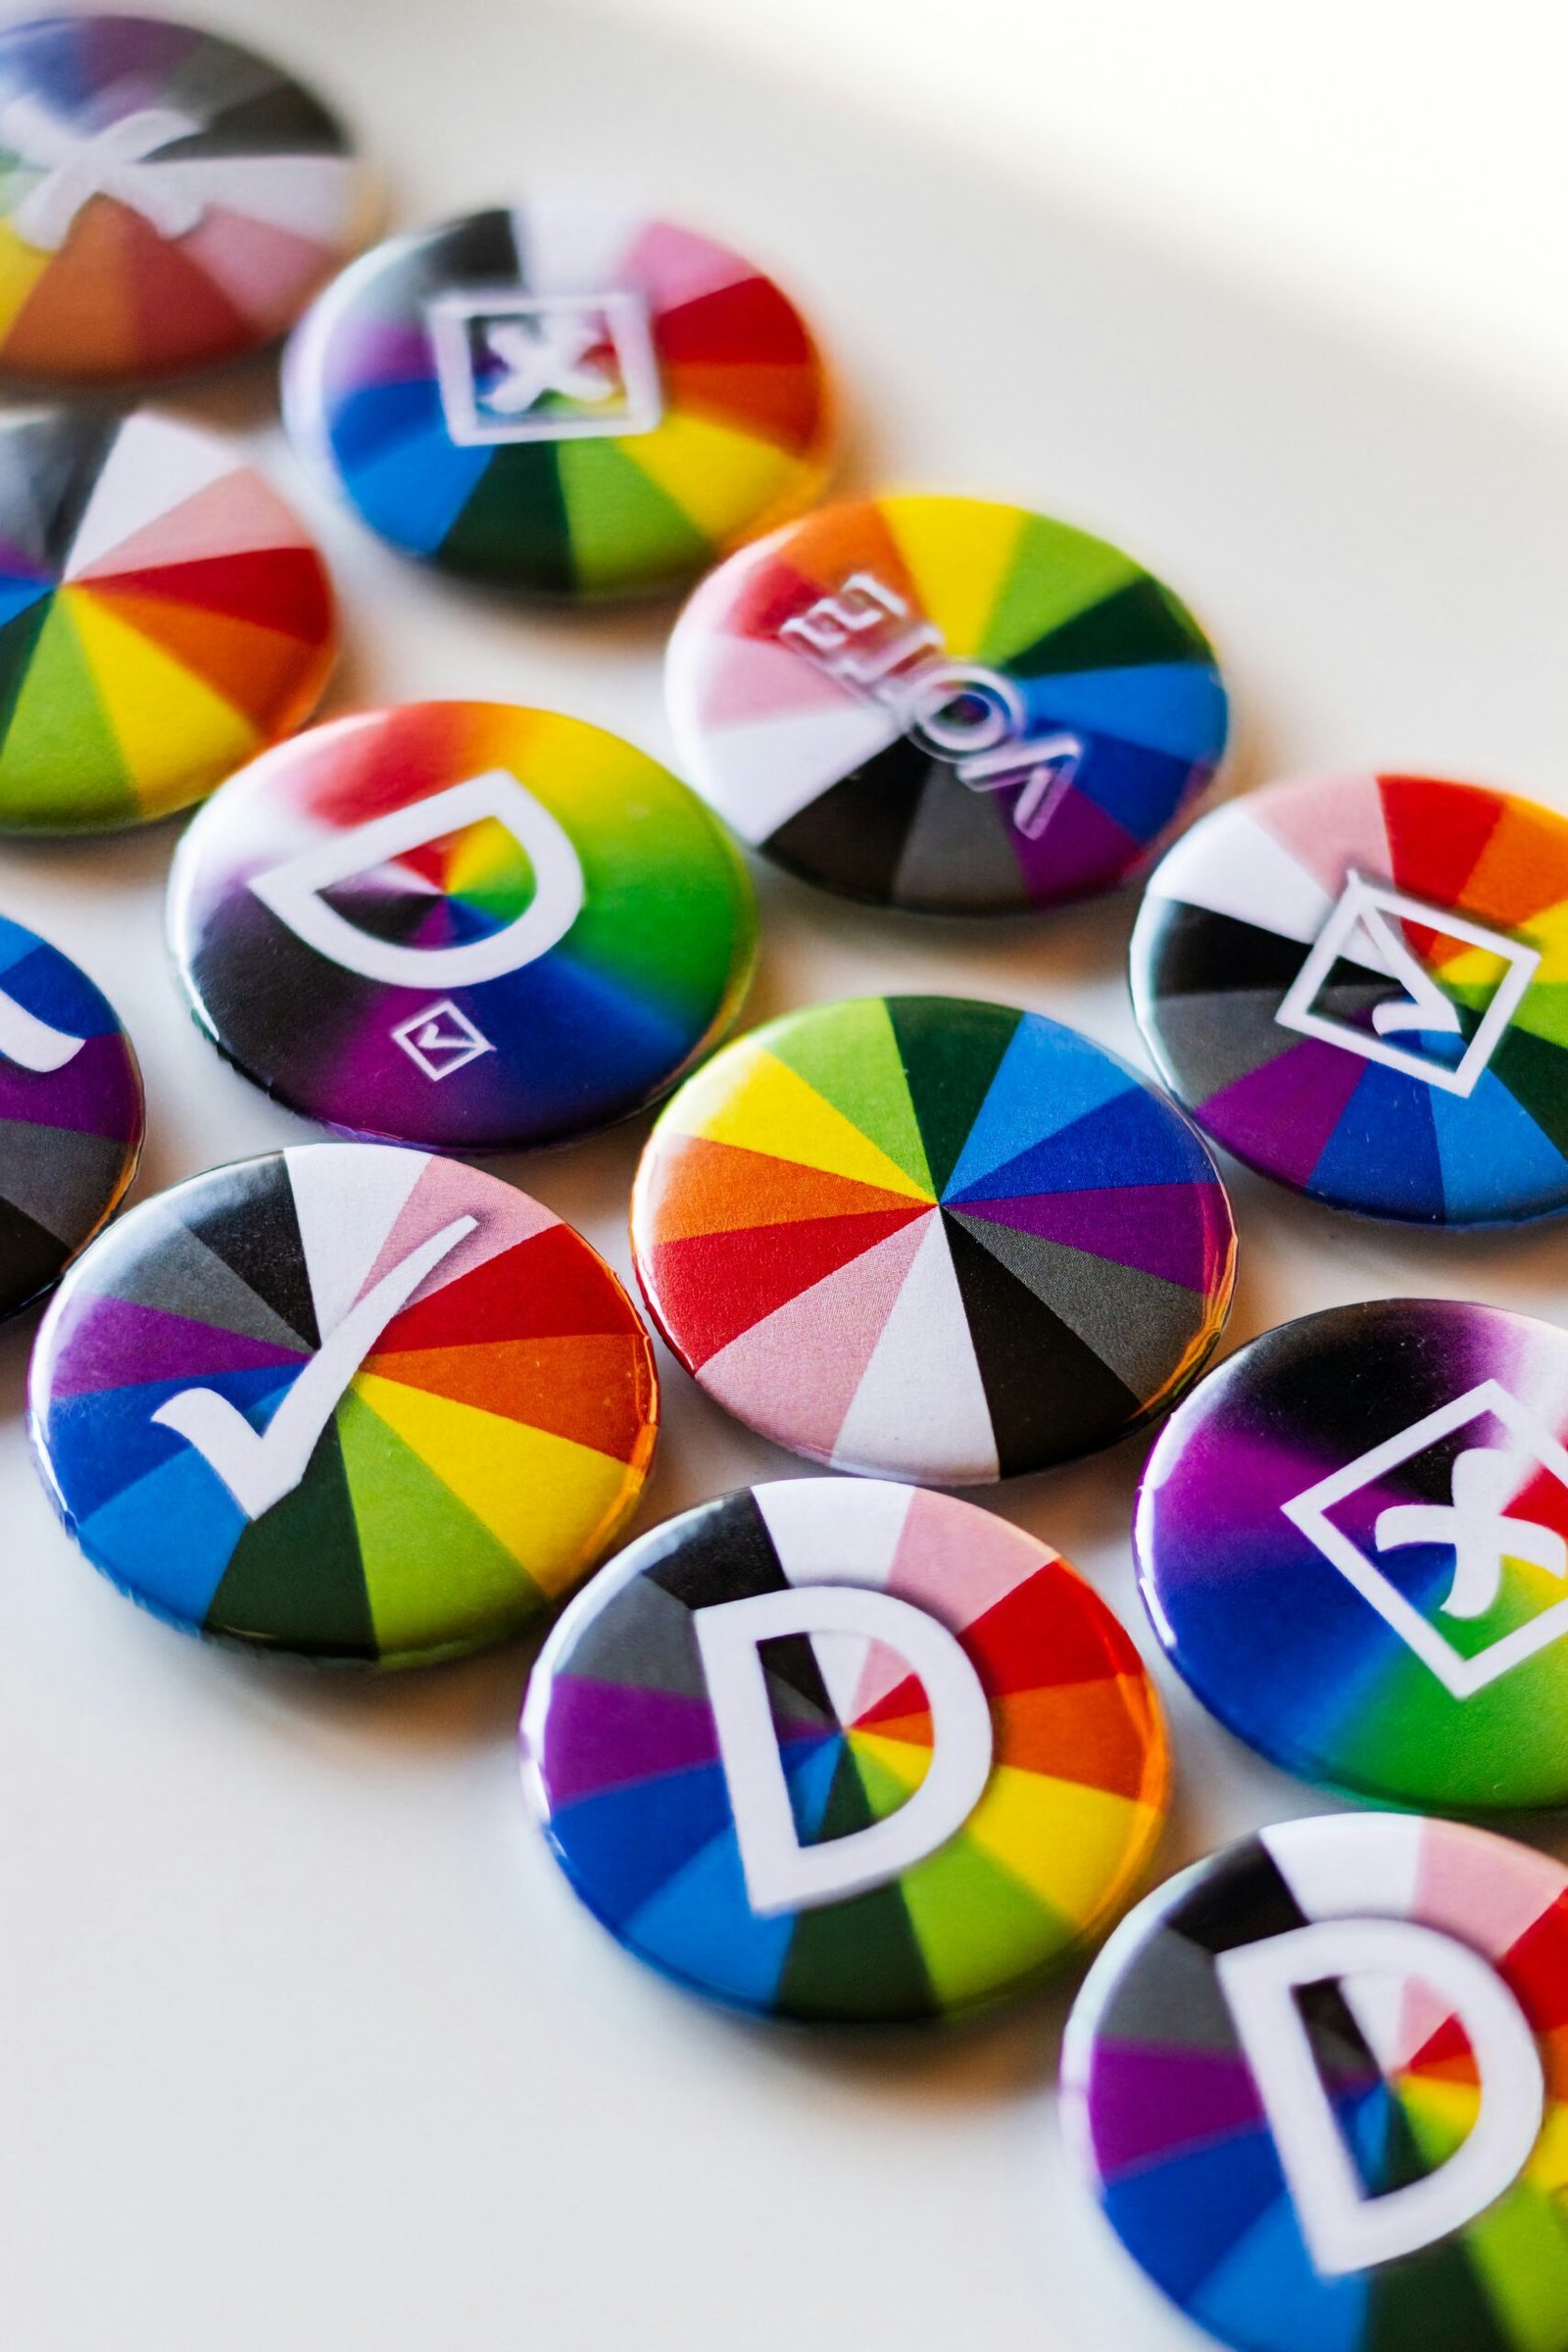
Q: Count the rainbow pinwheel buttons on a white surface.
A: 12